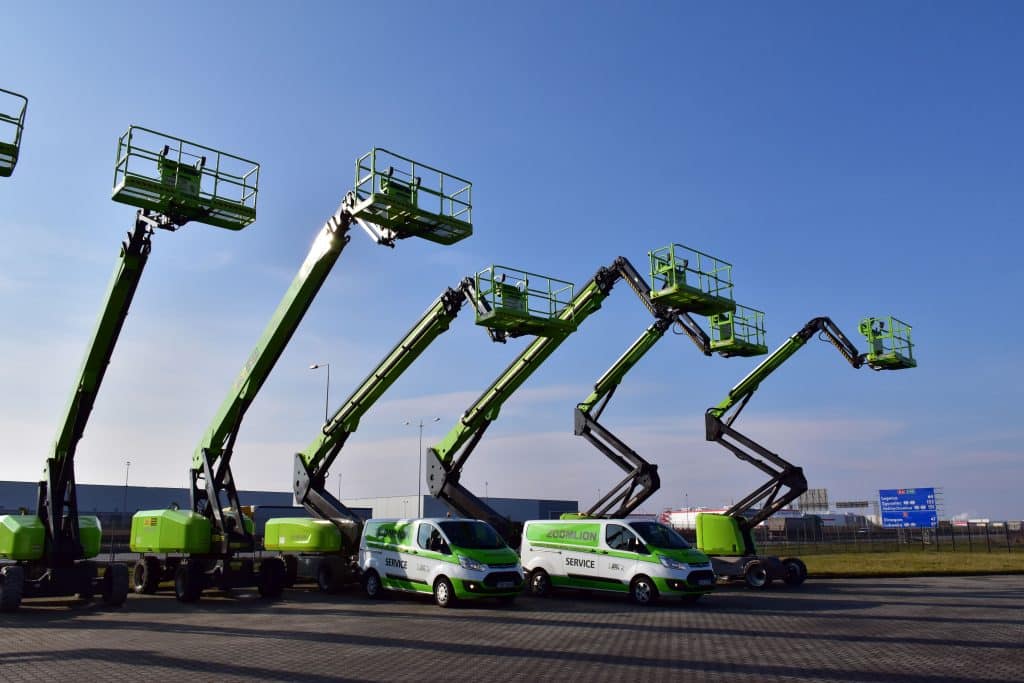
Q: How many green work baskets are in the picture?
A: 7